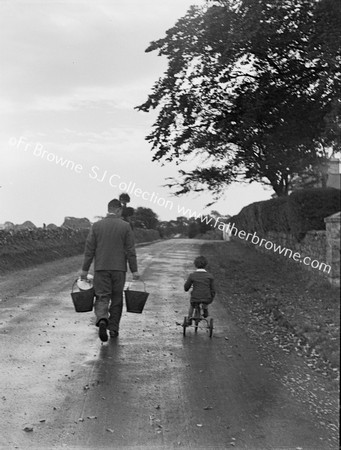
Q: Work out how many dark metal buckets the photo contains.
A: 2